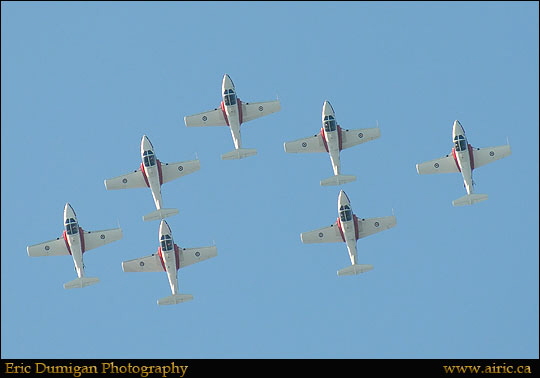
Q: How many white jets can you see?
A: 7